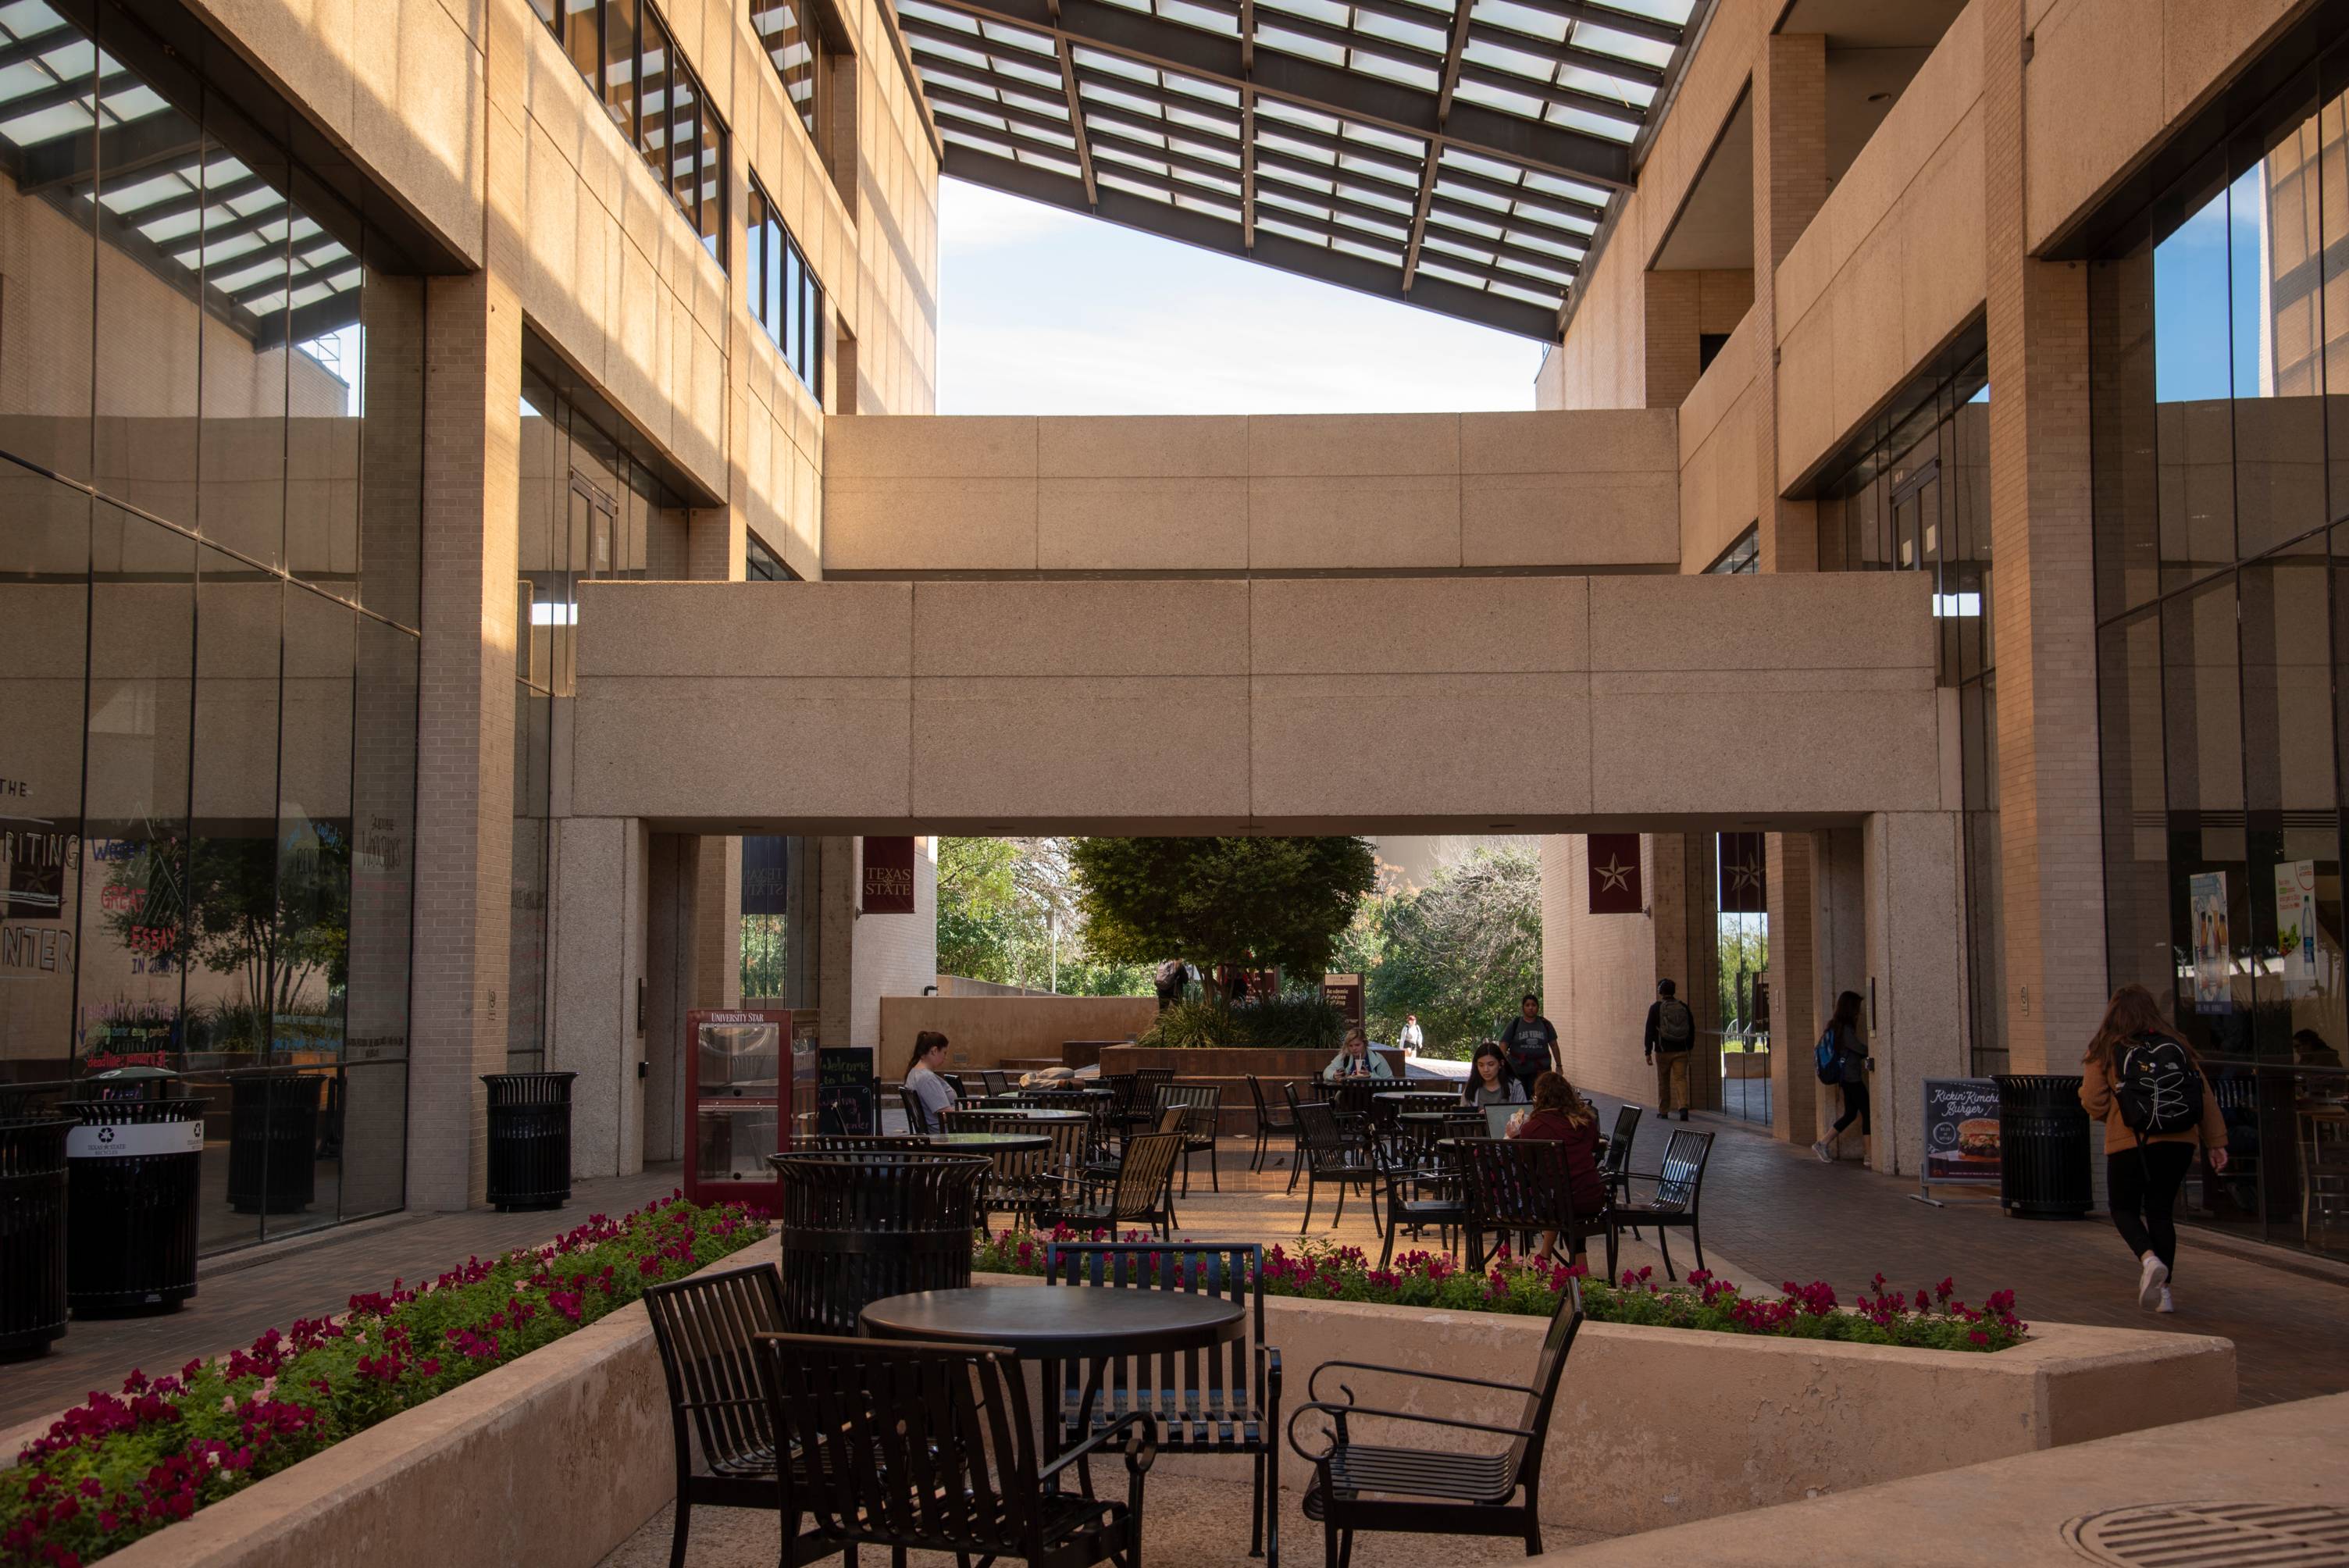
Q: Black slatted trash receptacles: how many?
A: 5